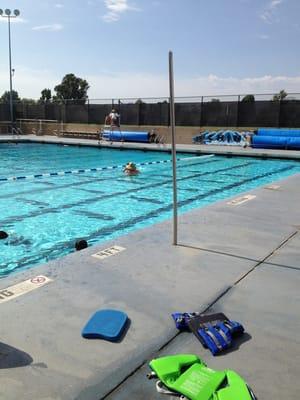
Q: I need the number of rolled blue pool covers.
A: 3